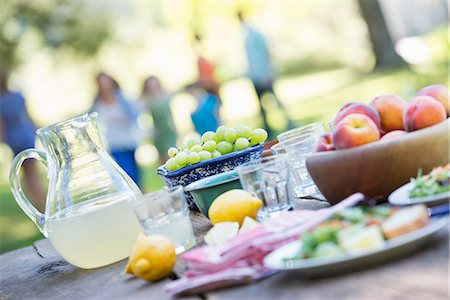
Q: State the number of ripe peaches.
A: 7